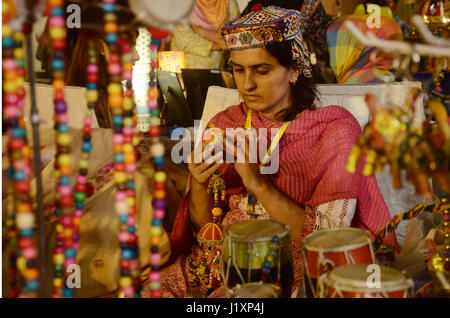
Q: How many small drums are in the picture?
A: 4